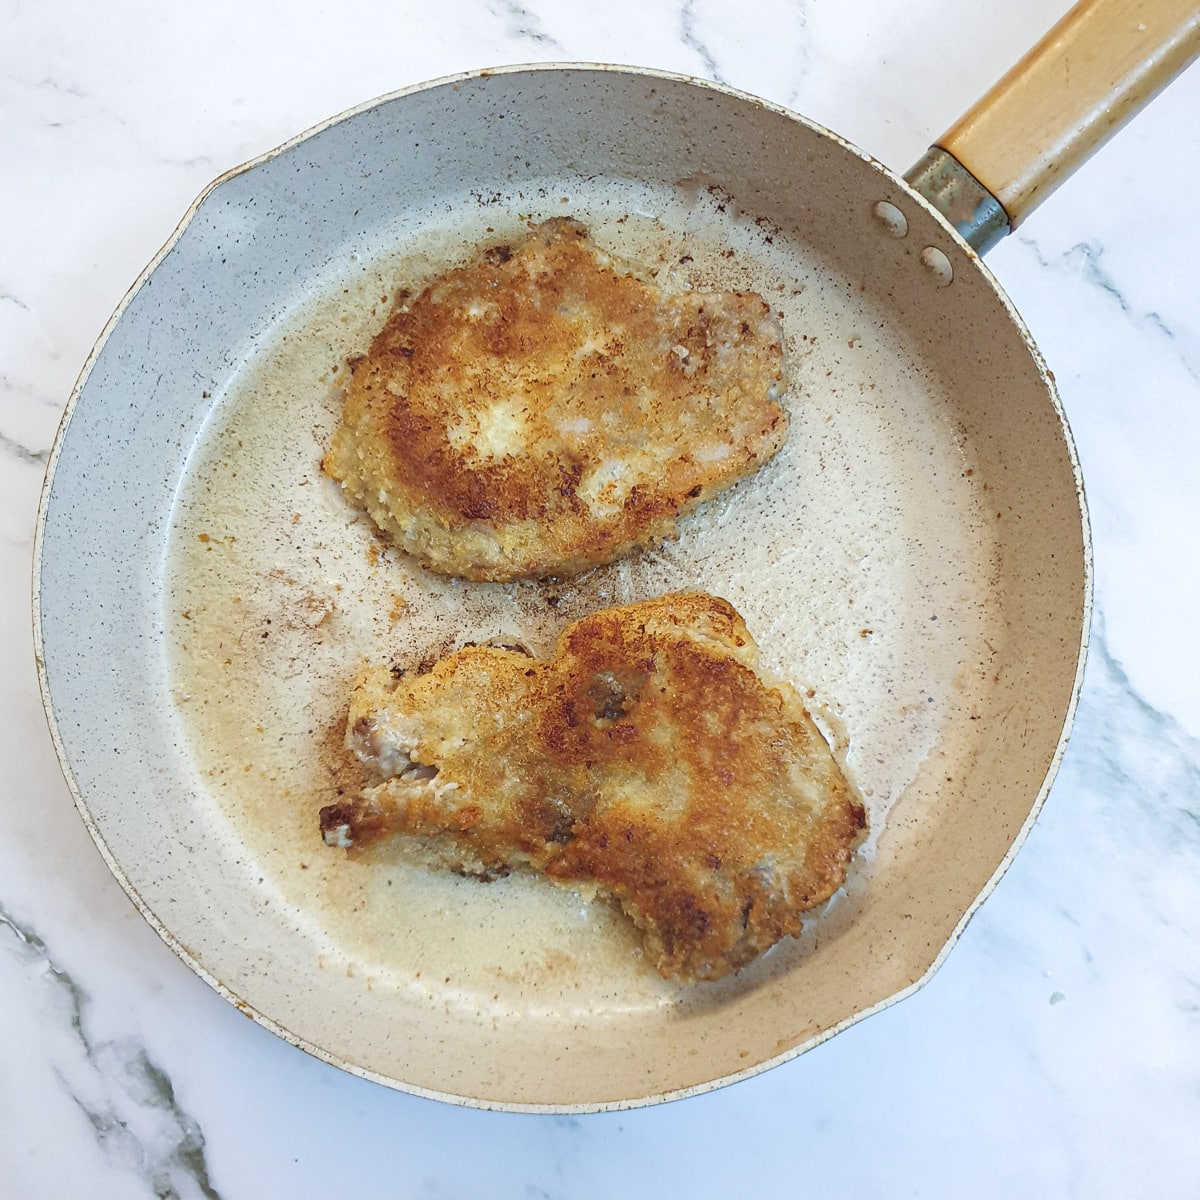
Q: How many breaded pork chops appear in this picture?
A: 2